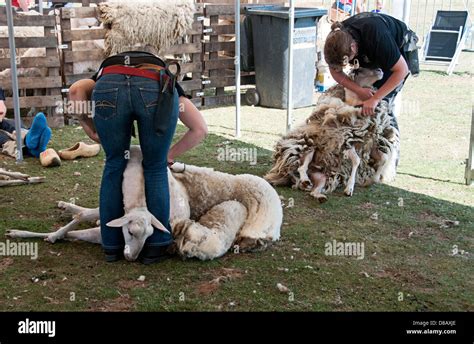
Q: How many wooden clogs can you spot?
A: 2